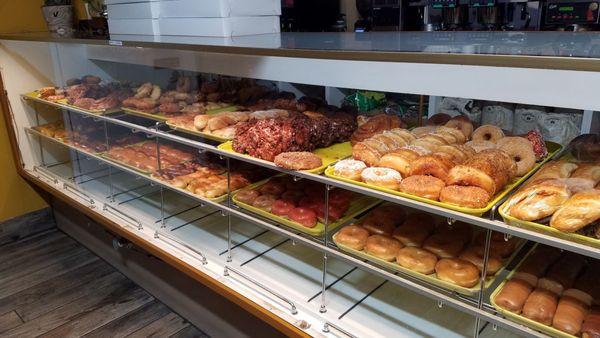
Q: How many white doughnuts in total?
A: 2